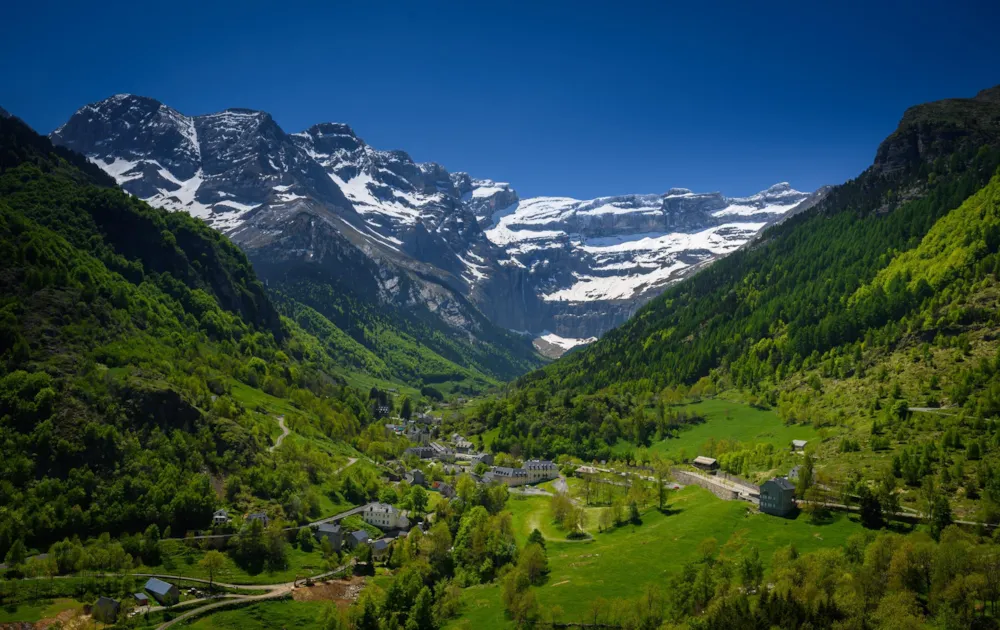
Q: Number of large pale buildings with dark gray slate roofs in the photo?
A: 2